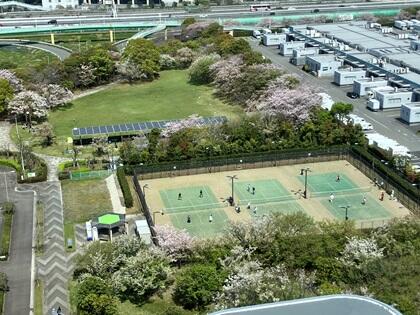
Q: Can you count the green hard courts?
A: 3